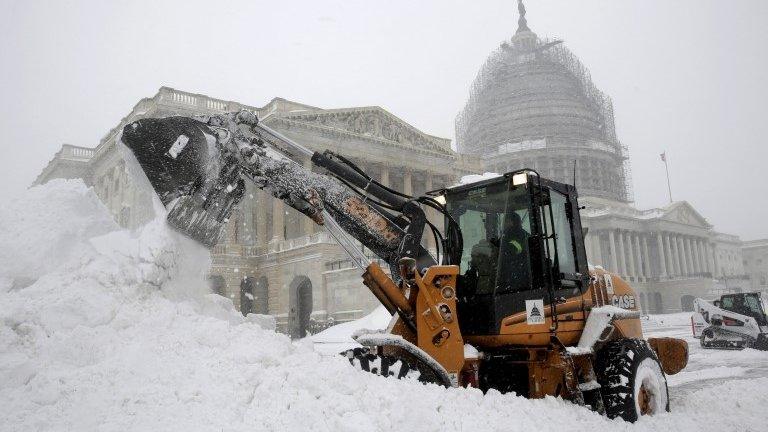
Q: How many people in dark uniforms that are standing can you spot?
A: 0